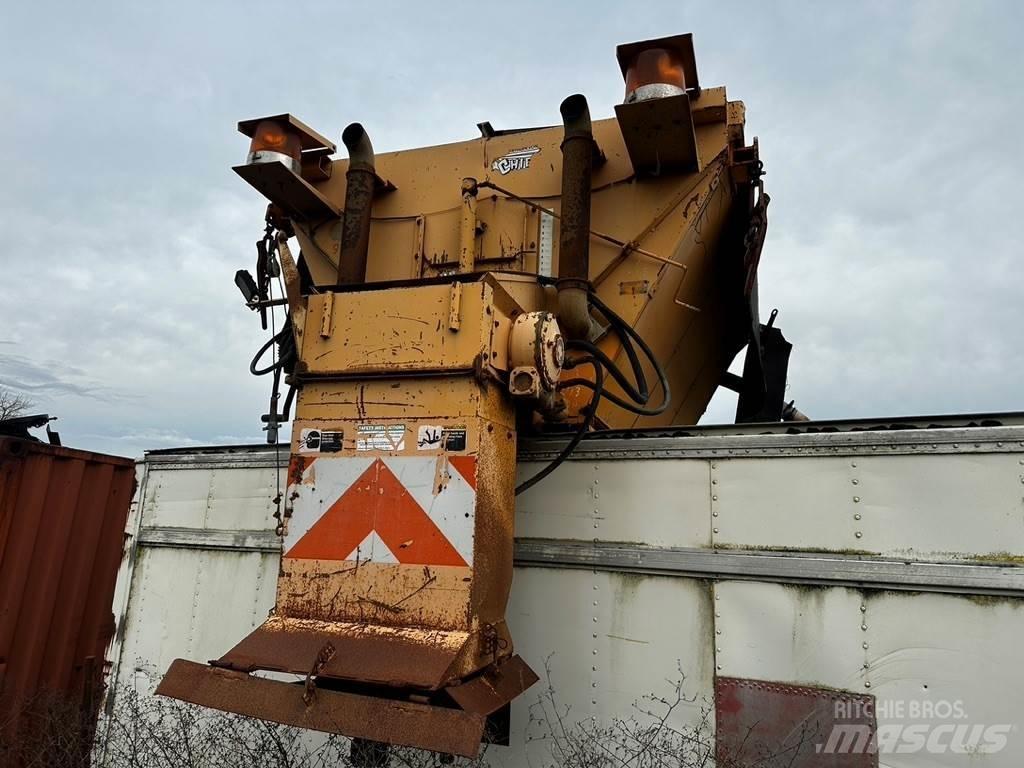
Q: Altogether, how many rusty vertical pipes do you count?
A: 2